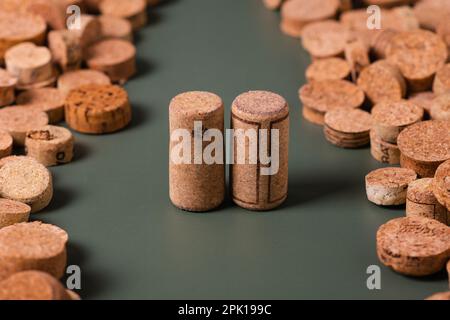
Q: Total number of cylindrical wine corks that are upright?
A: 2